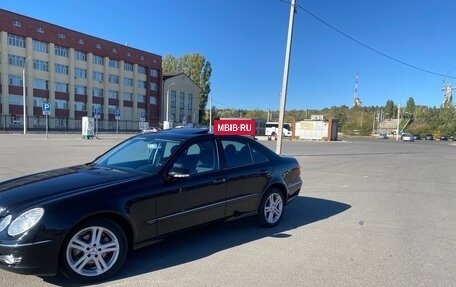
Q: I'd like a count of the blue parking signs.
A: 4